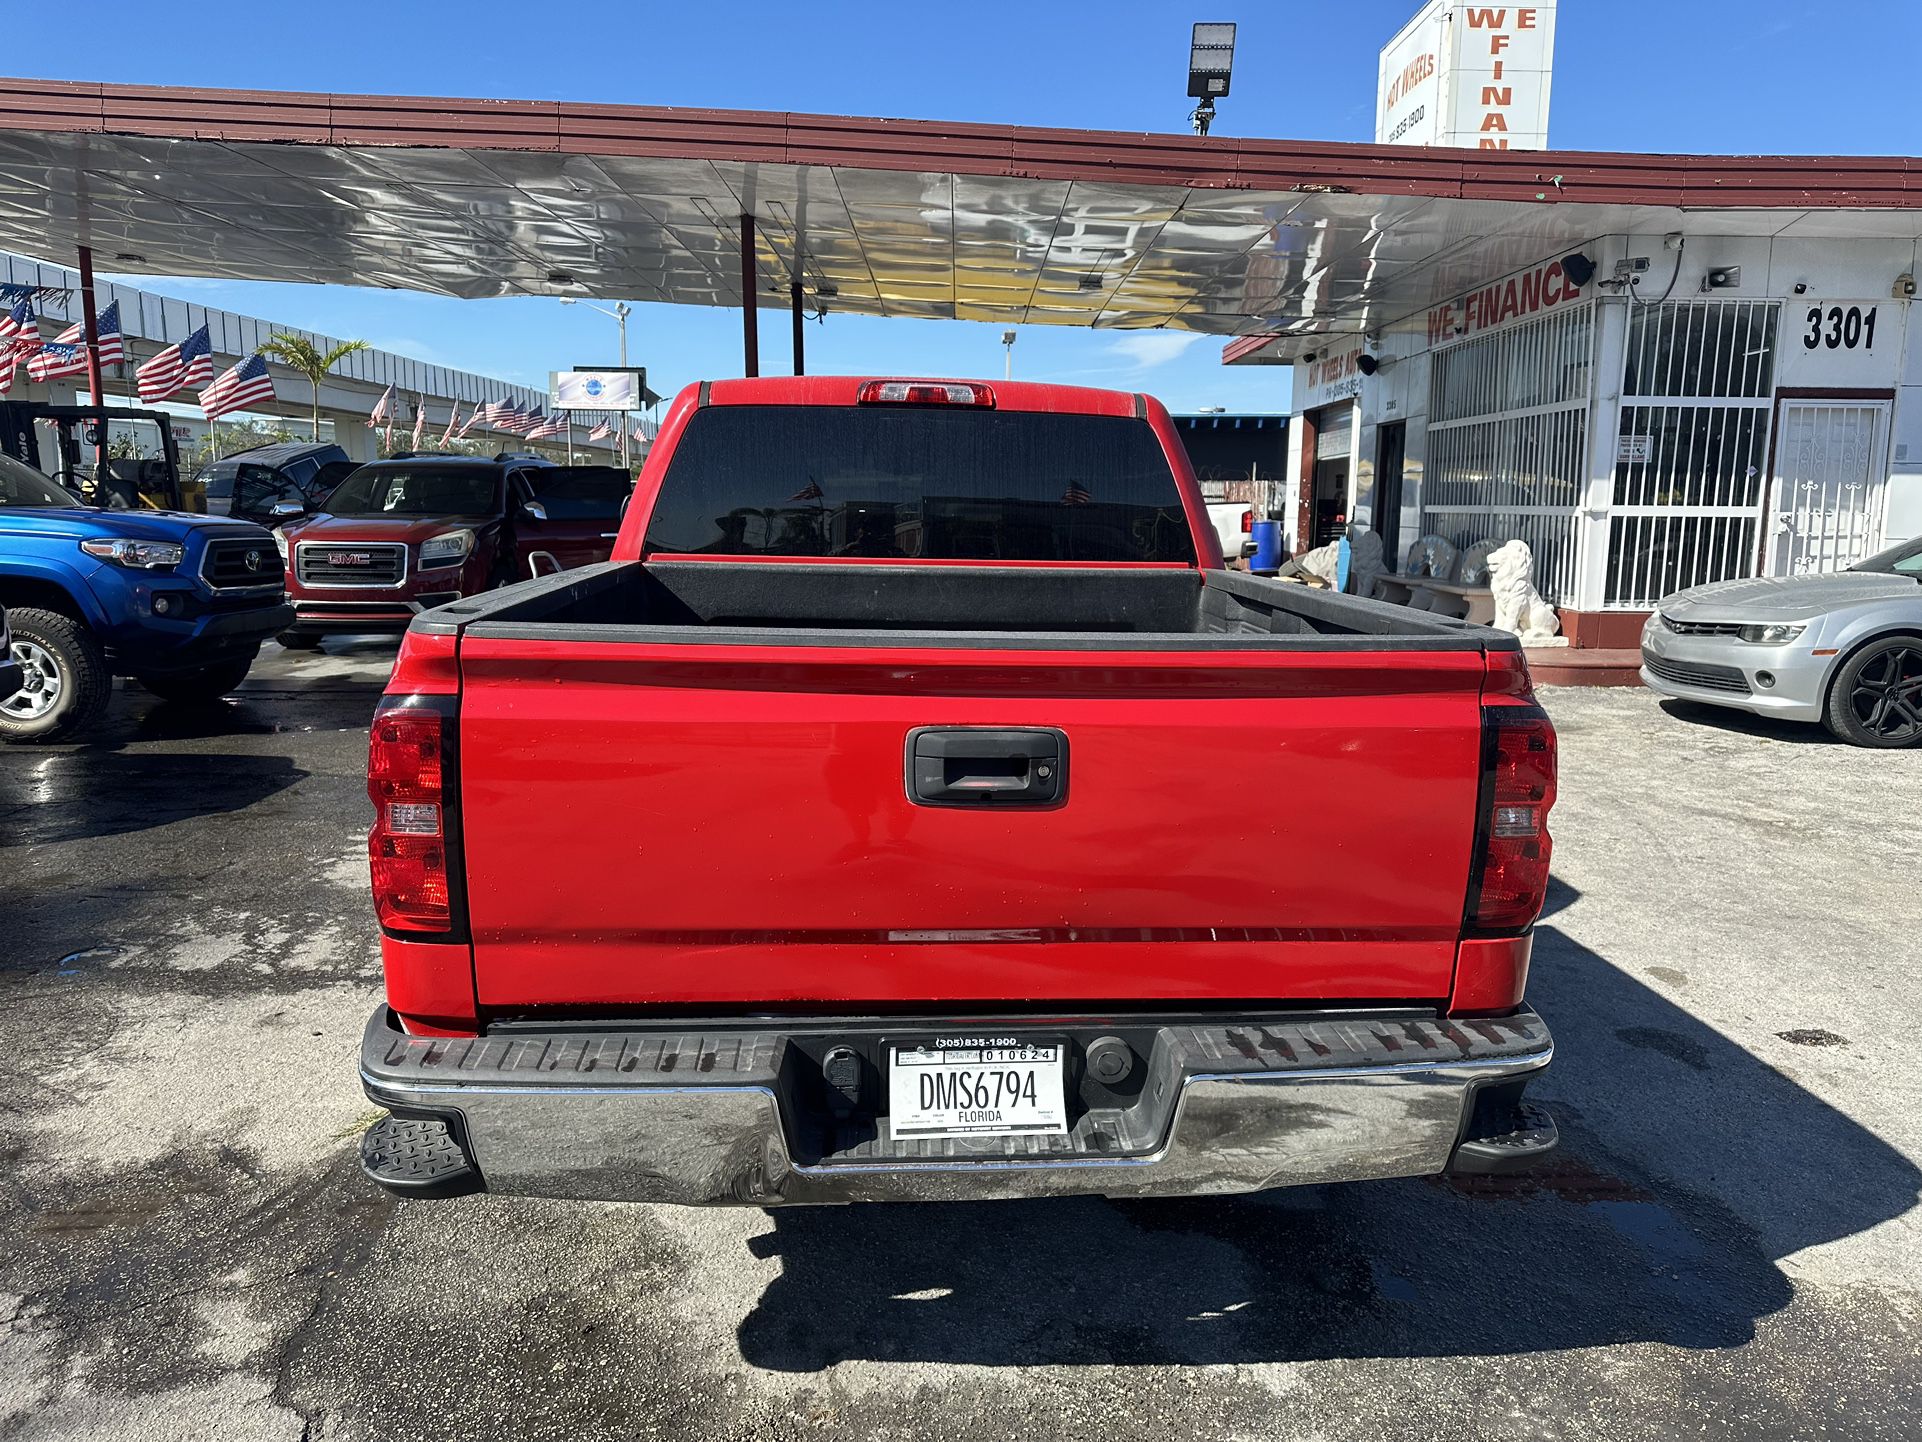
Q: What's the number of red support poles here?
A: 3